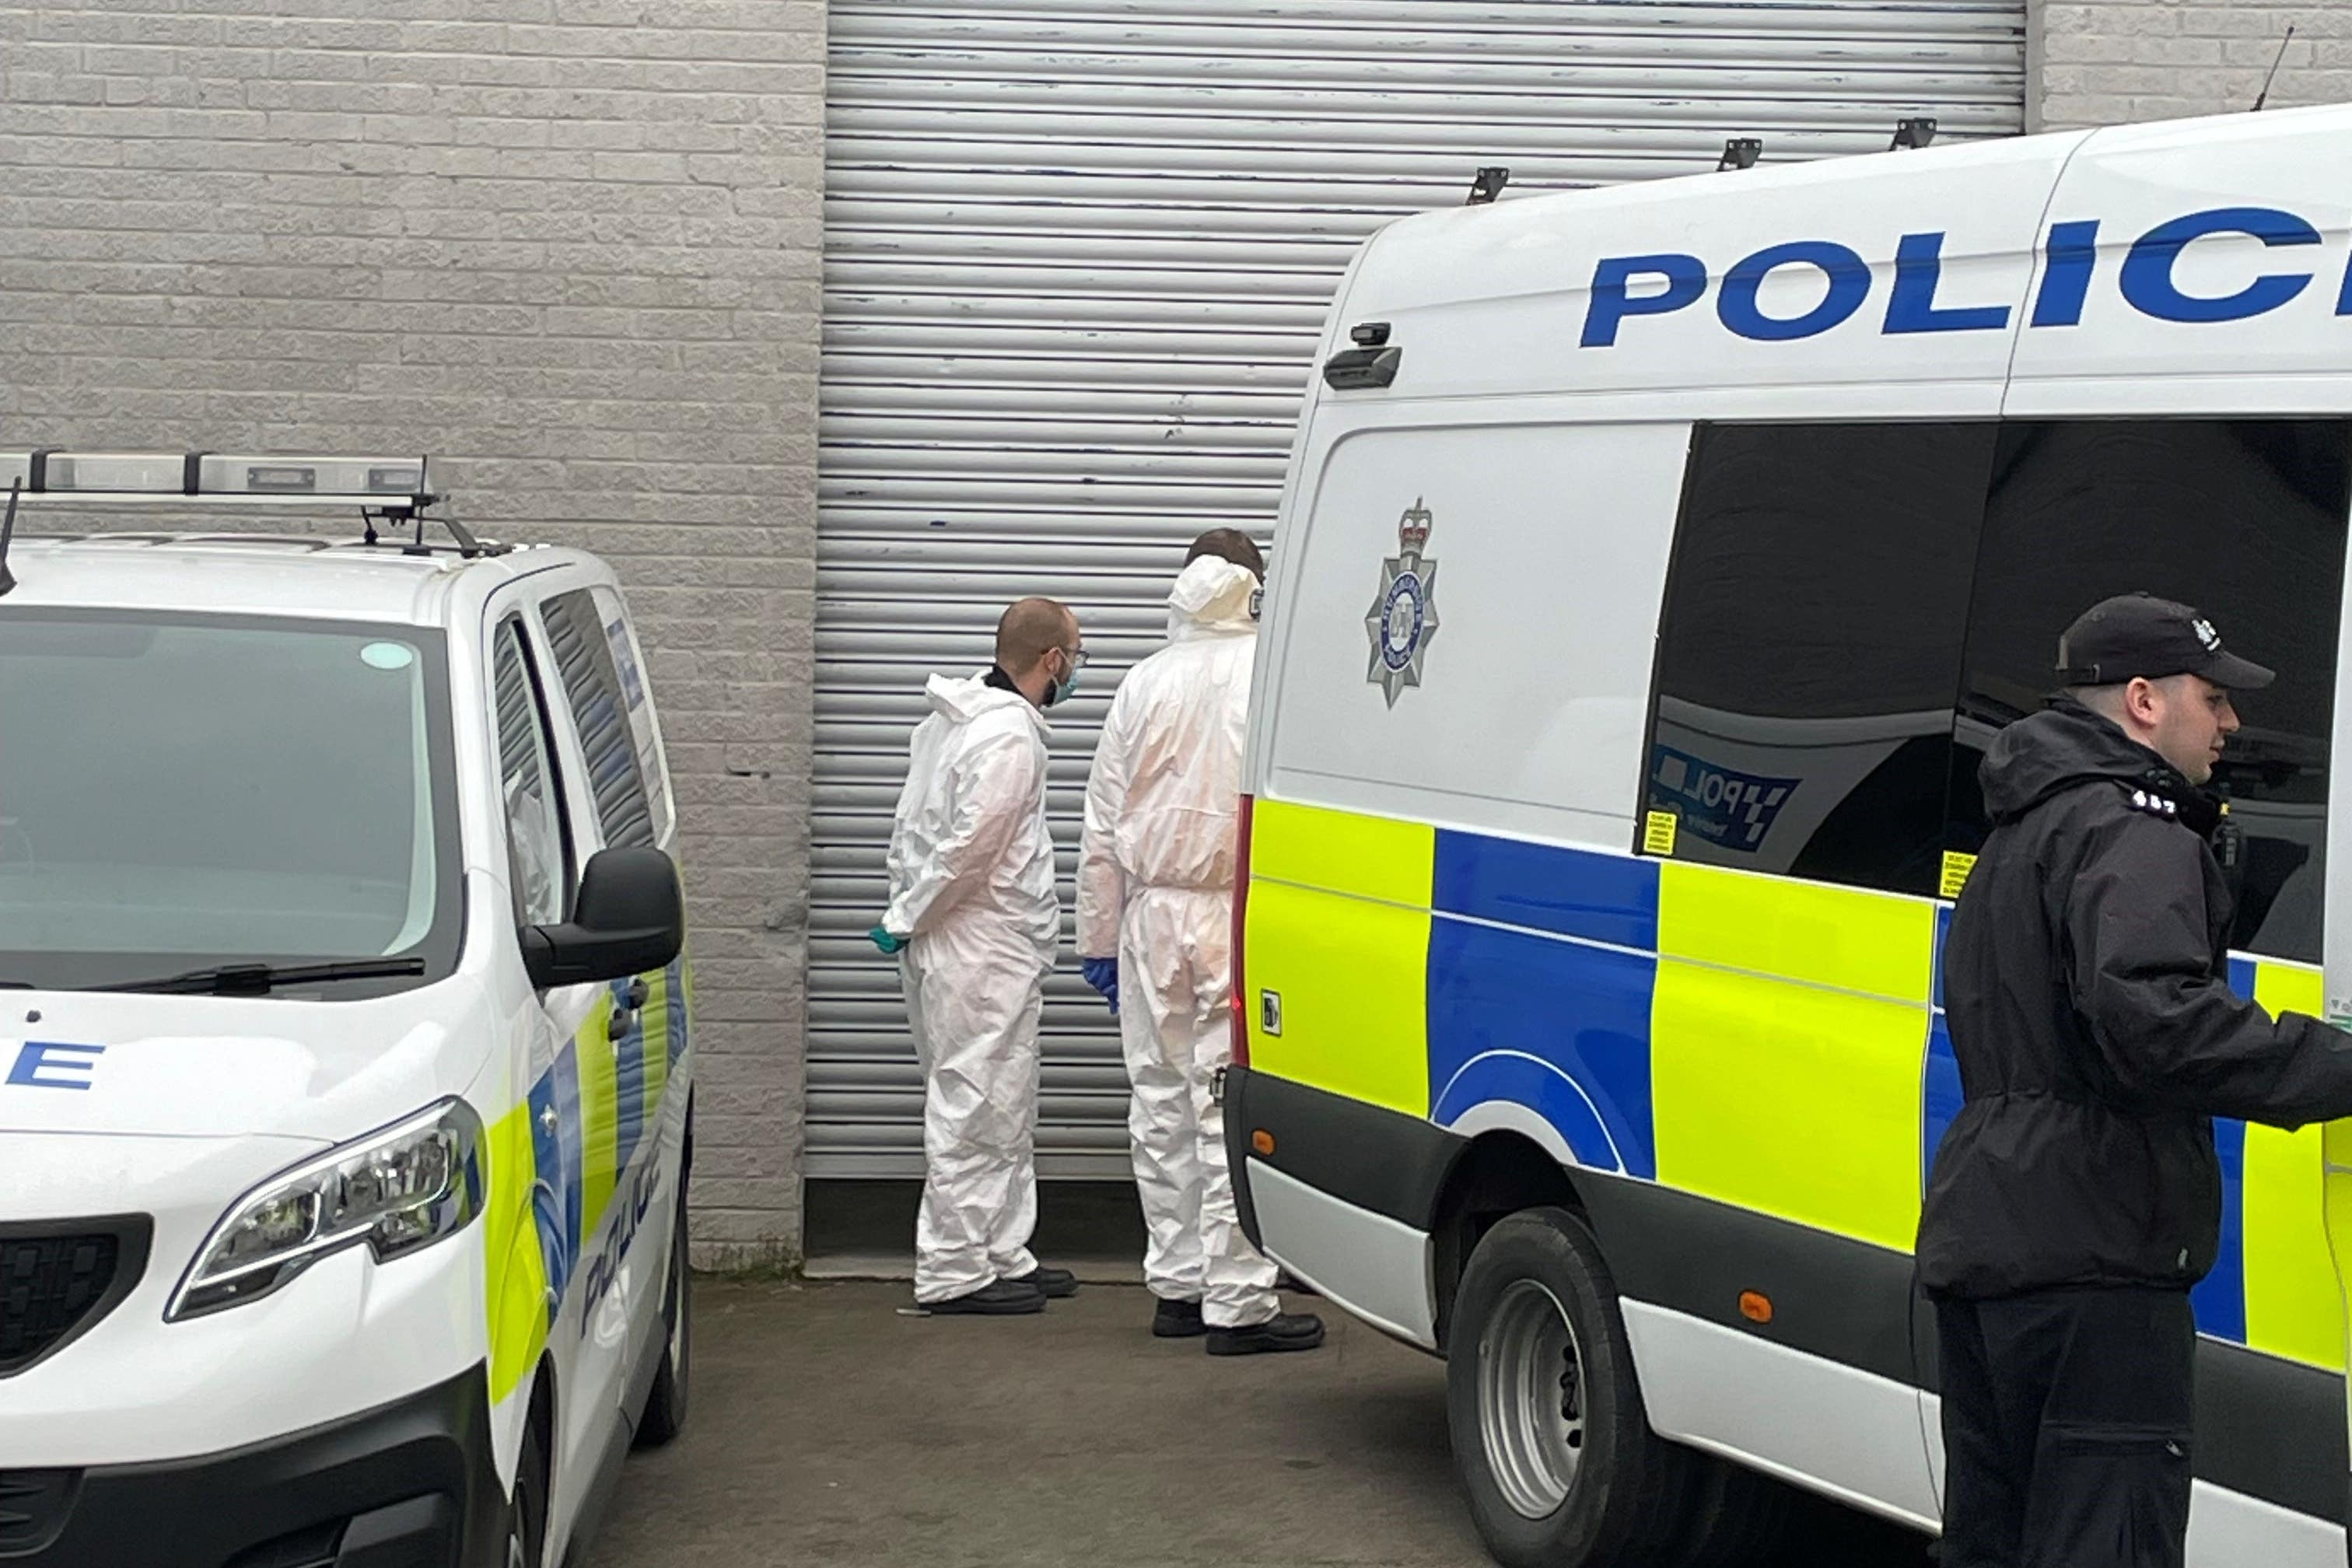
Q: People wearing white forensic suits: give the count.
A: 2